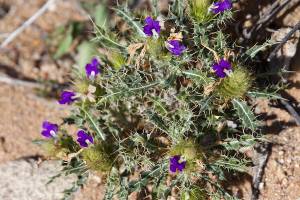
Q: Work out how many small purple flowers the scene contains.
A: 9